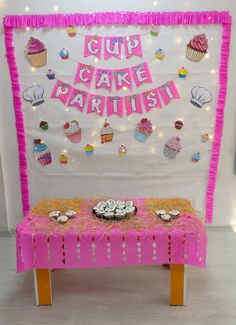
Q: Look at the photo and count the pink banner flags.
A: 14